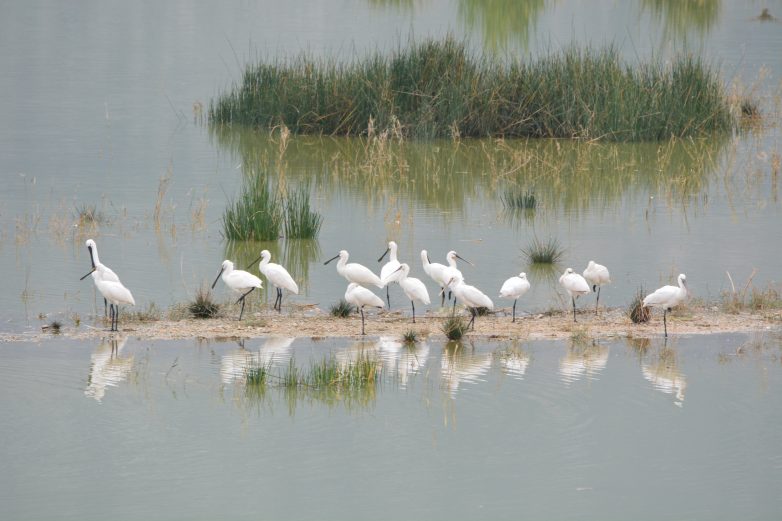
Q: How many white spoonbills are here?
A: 15